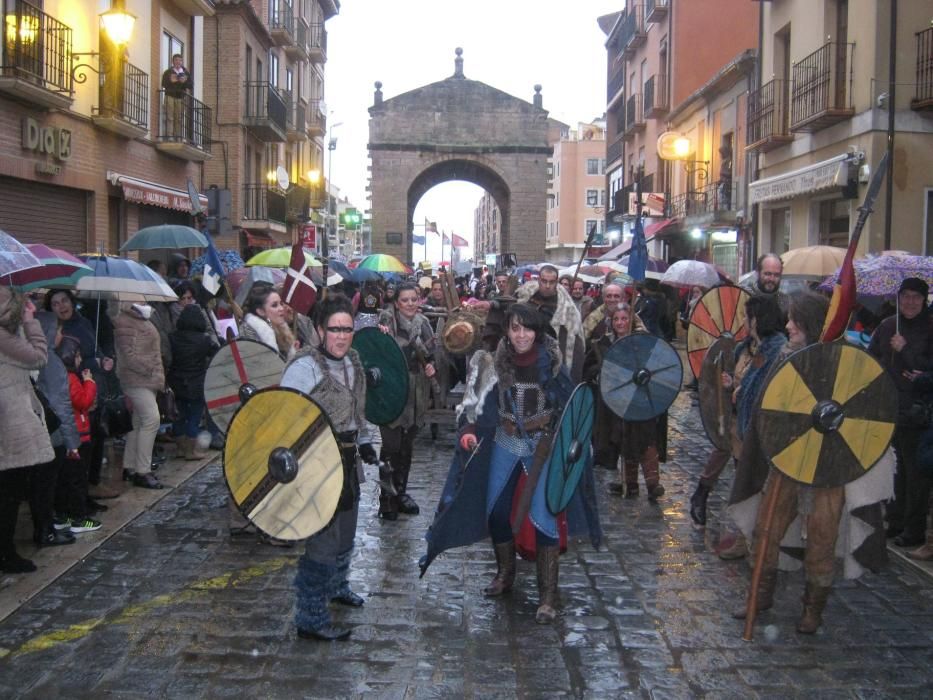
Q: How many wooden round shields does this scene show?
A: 8